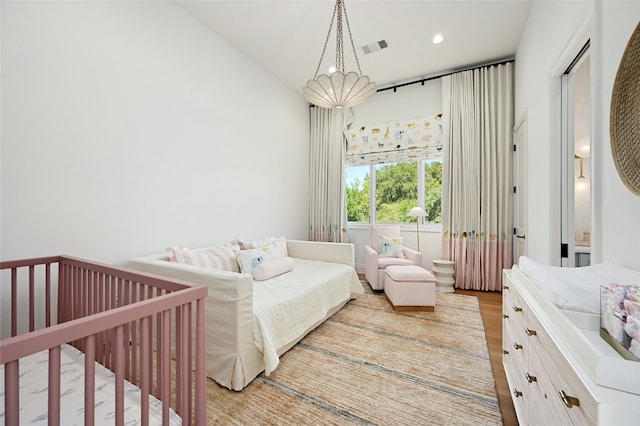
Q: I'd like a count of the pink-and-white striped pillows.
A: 2